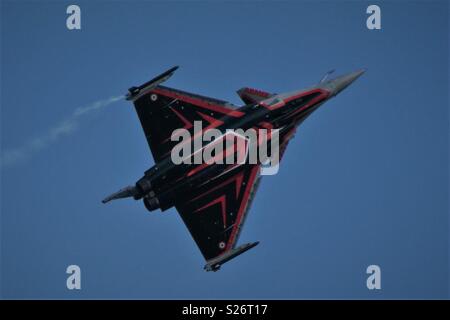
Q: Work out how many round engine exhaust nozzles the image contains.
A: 2